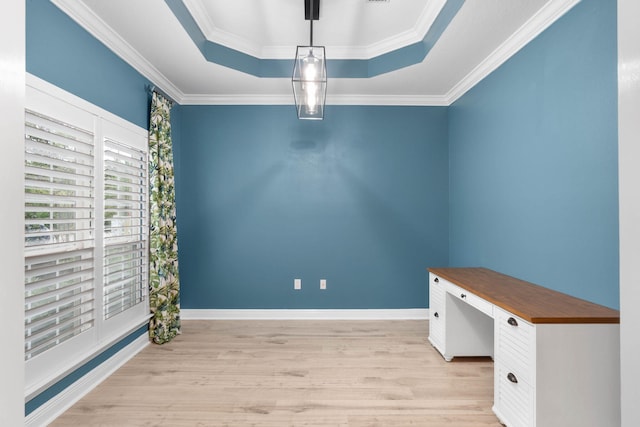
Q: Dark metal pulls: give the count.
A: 5